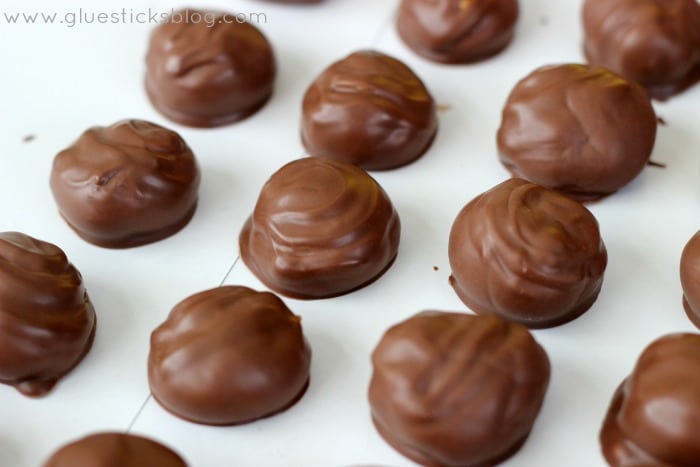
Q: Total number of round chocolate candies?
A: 15